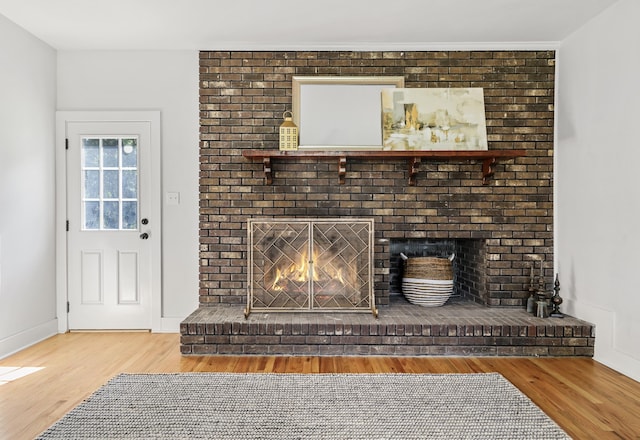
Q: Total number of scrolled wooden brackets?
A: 4